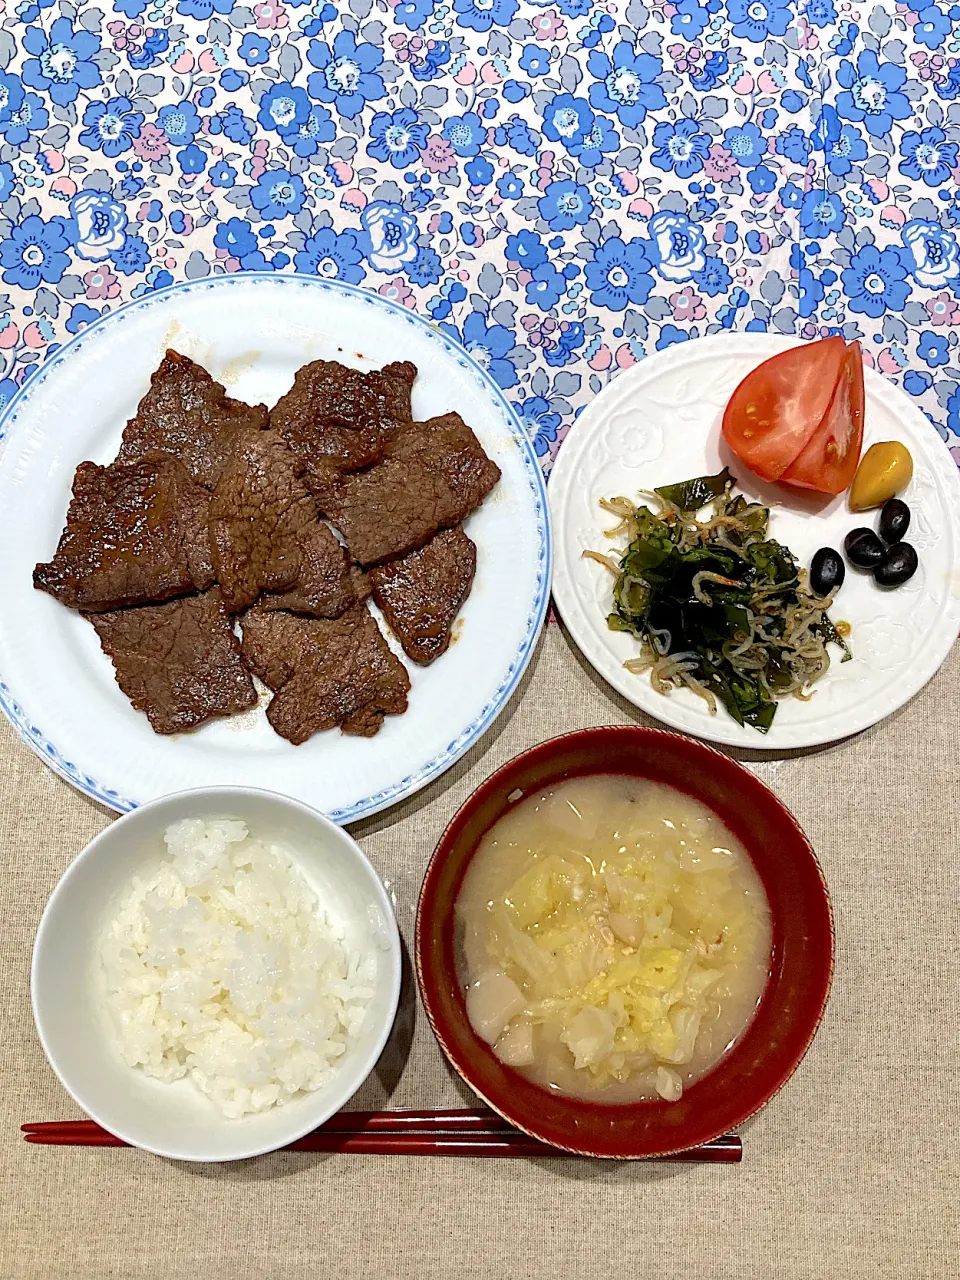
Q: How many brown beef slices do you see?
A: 8